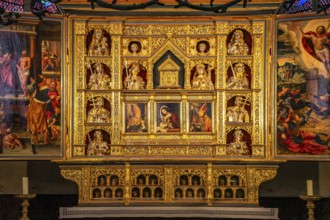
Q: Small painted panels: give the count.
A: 3